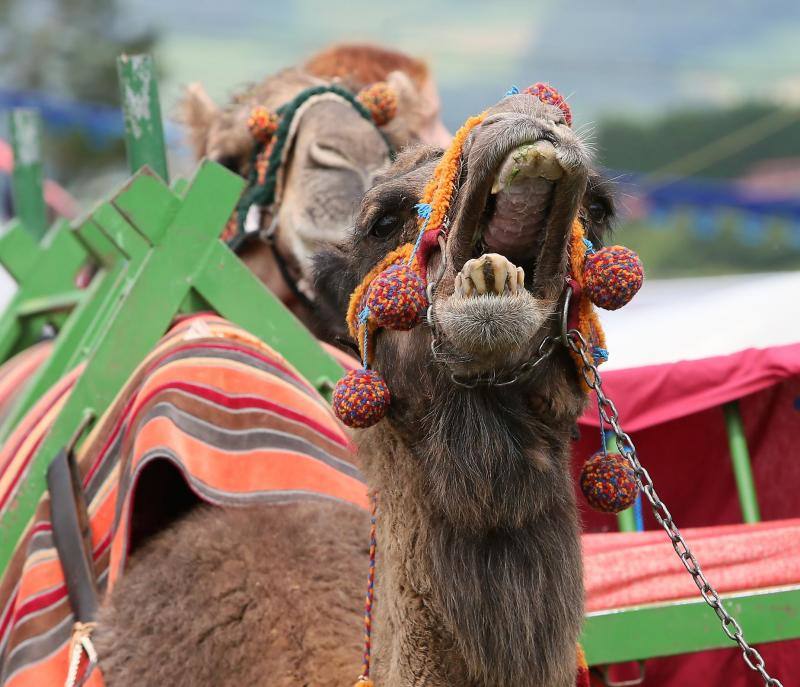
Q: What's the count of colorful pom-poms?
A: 7